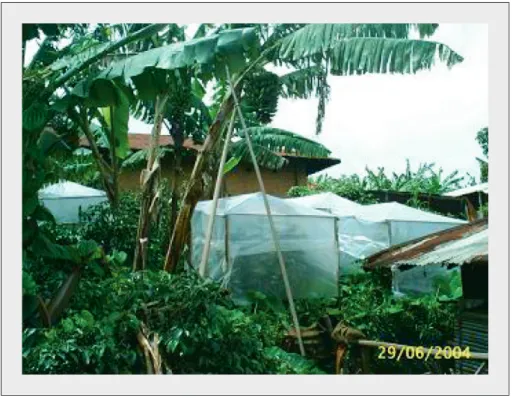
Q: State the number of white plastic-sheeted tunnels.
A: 4